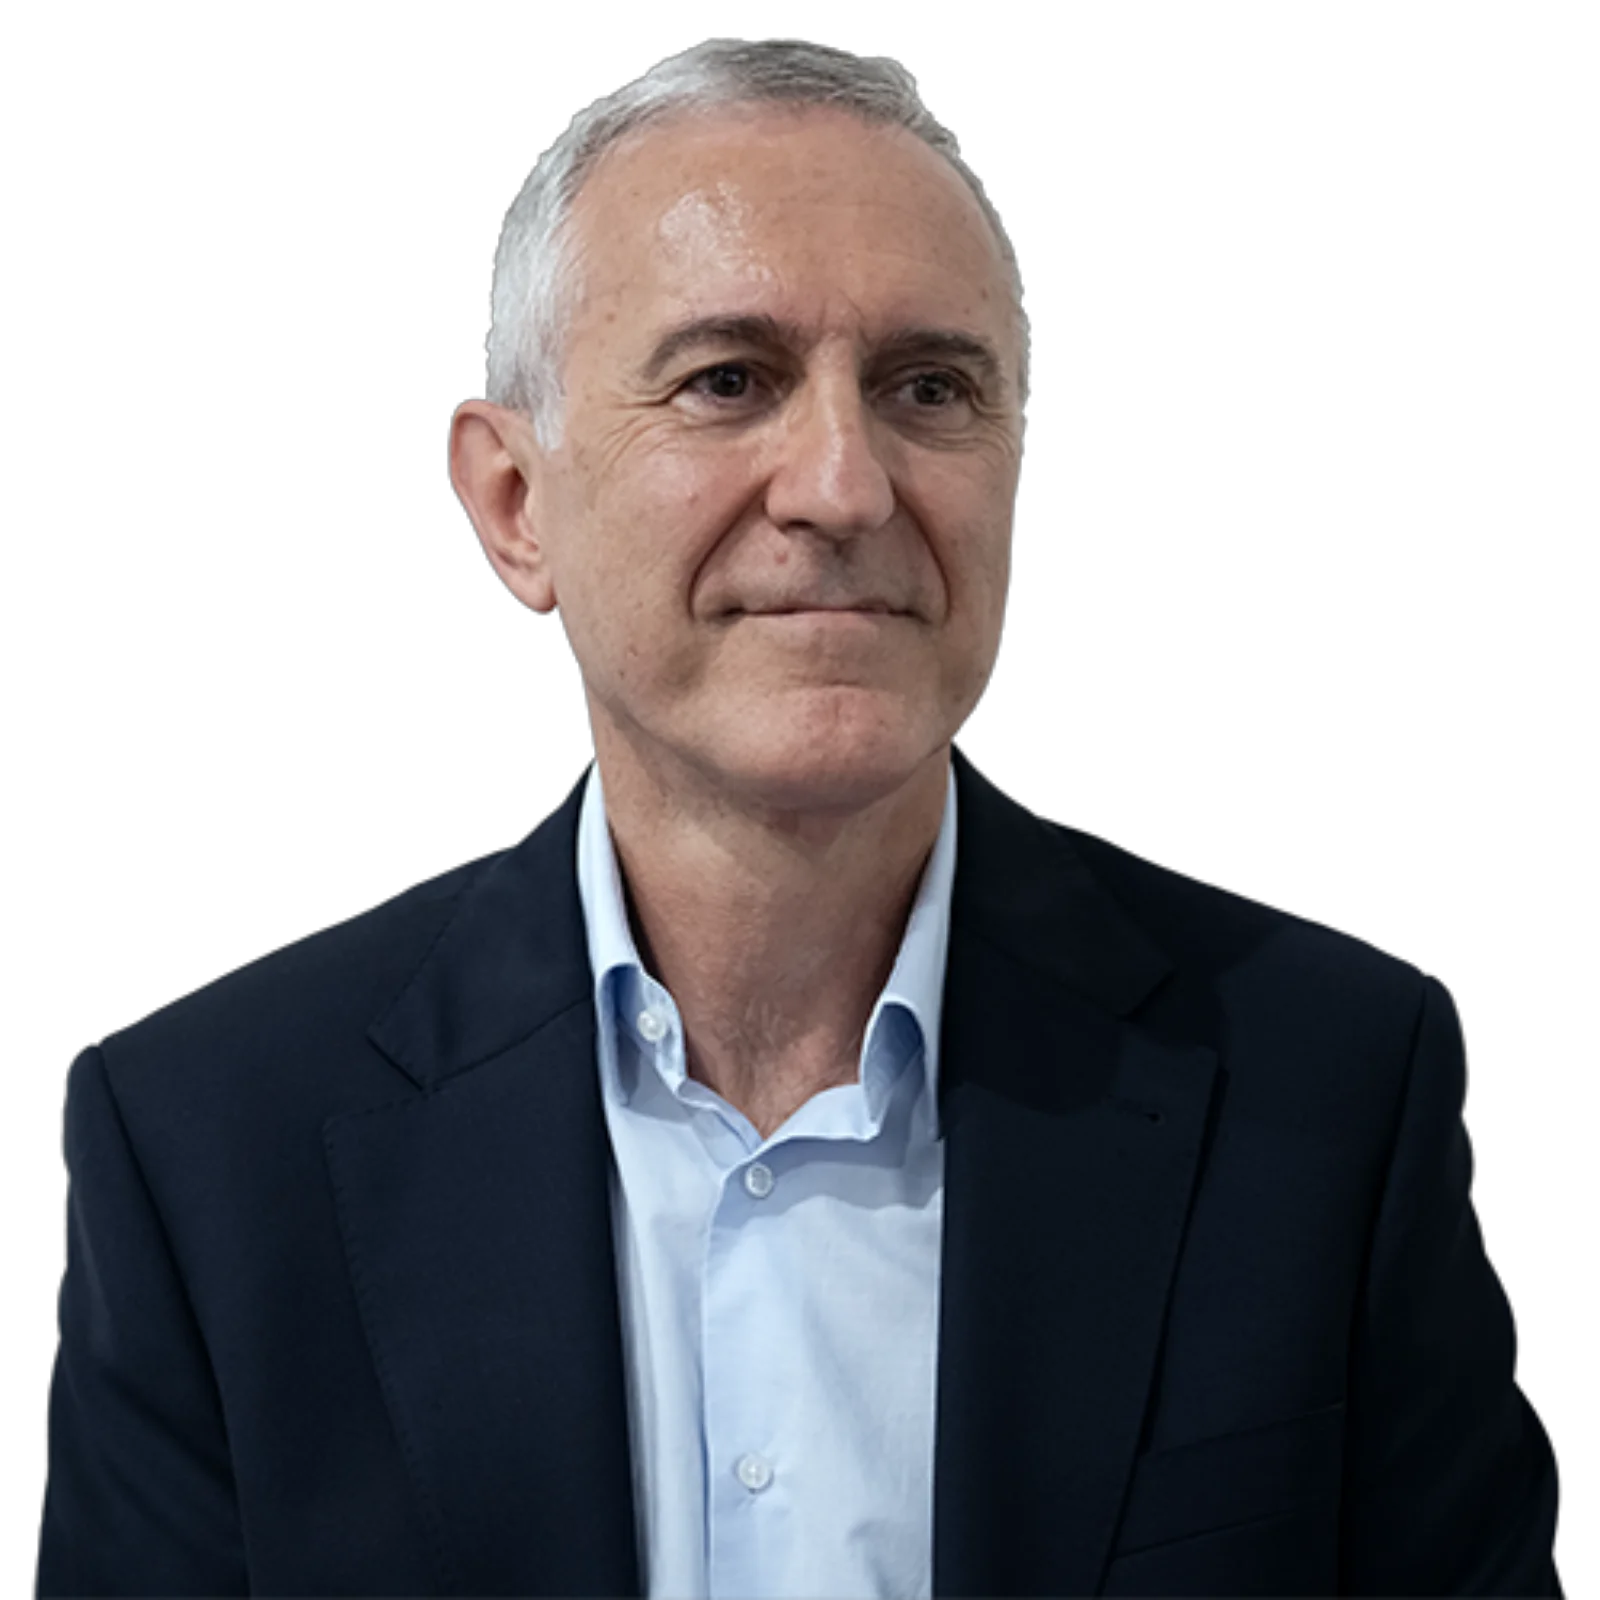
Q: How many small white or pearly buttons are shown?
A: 3